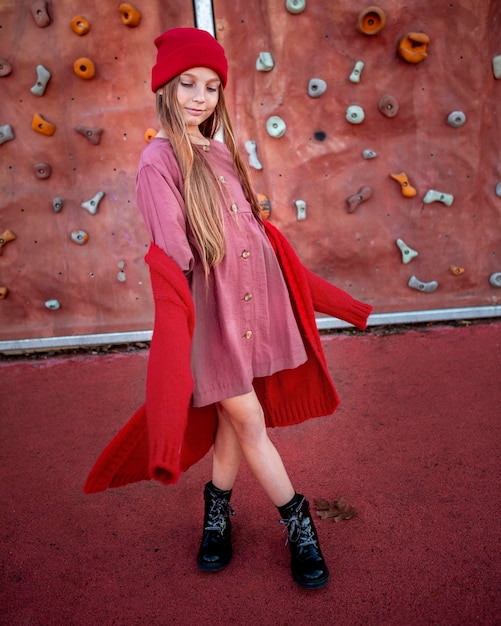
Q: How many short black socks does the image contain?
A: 2